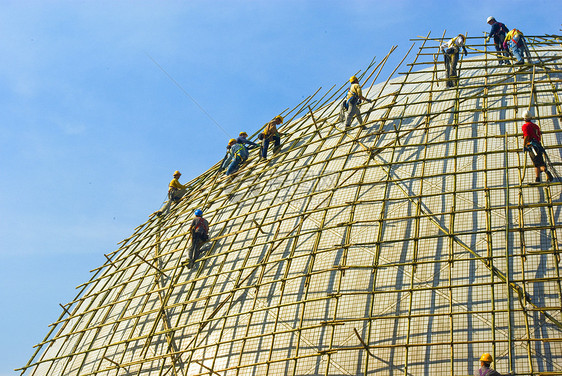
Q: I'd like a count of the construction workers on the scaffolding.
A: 11